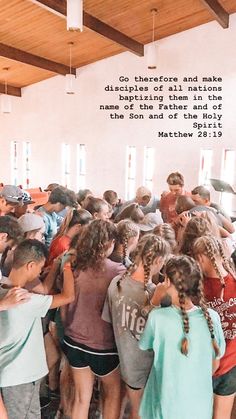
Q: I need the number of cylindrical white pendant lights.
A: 4